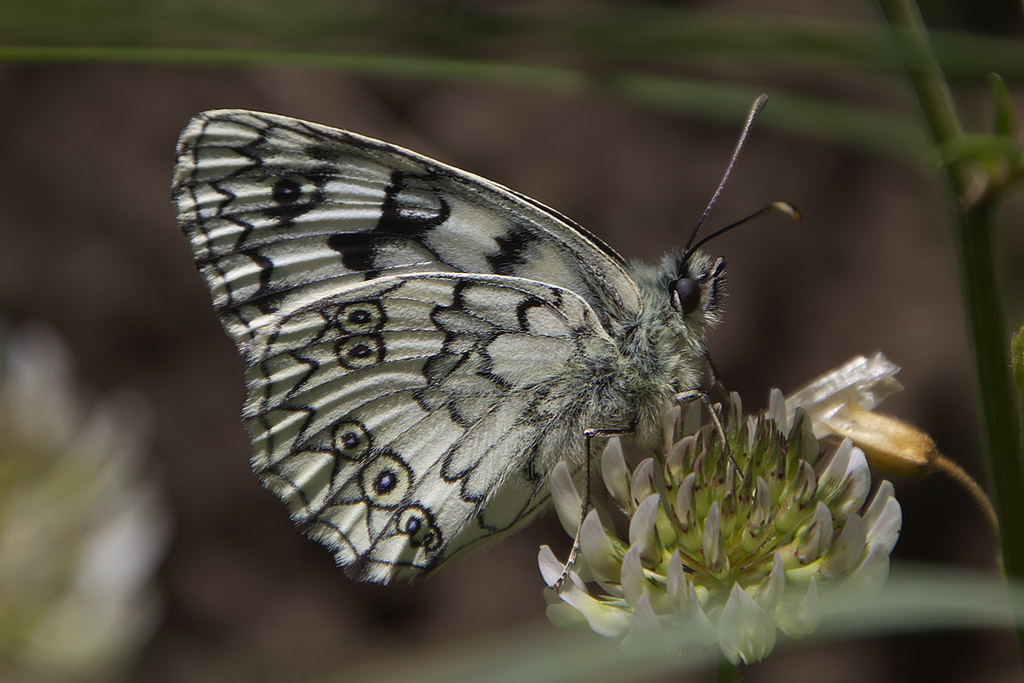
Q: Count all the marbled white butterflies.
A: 1